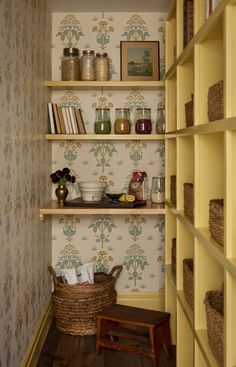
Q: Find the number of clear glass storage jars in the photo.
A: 8